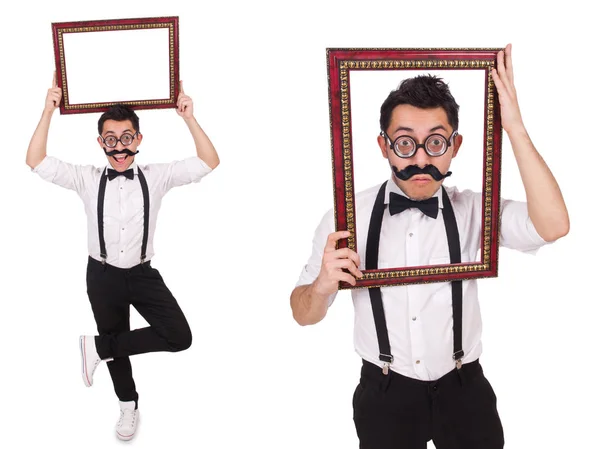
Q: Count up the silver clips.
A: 4